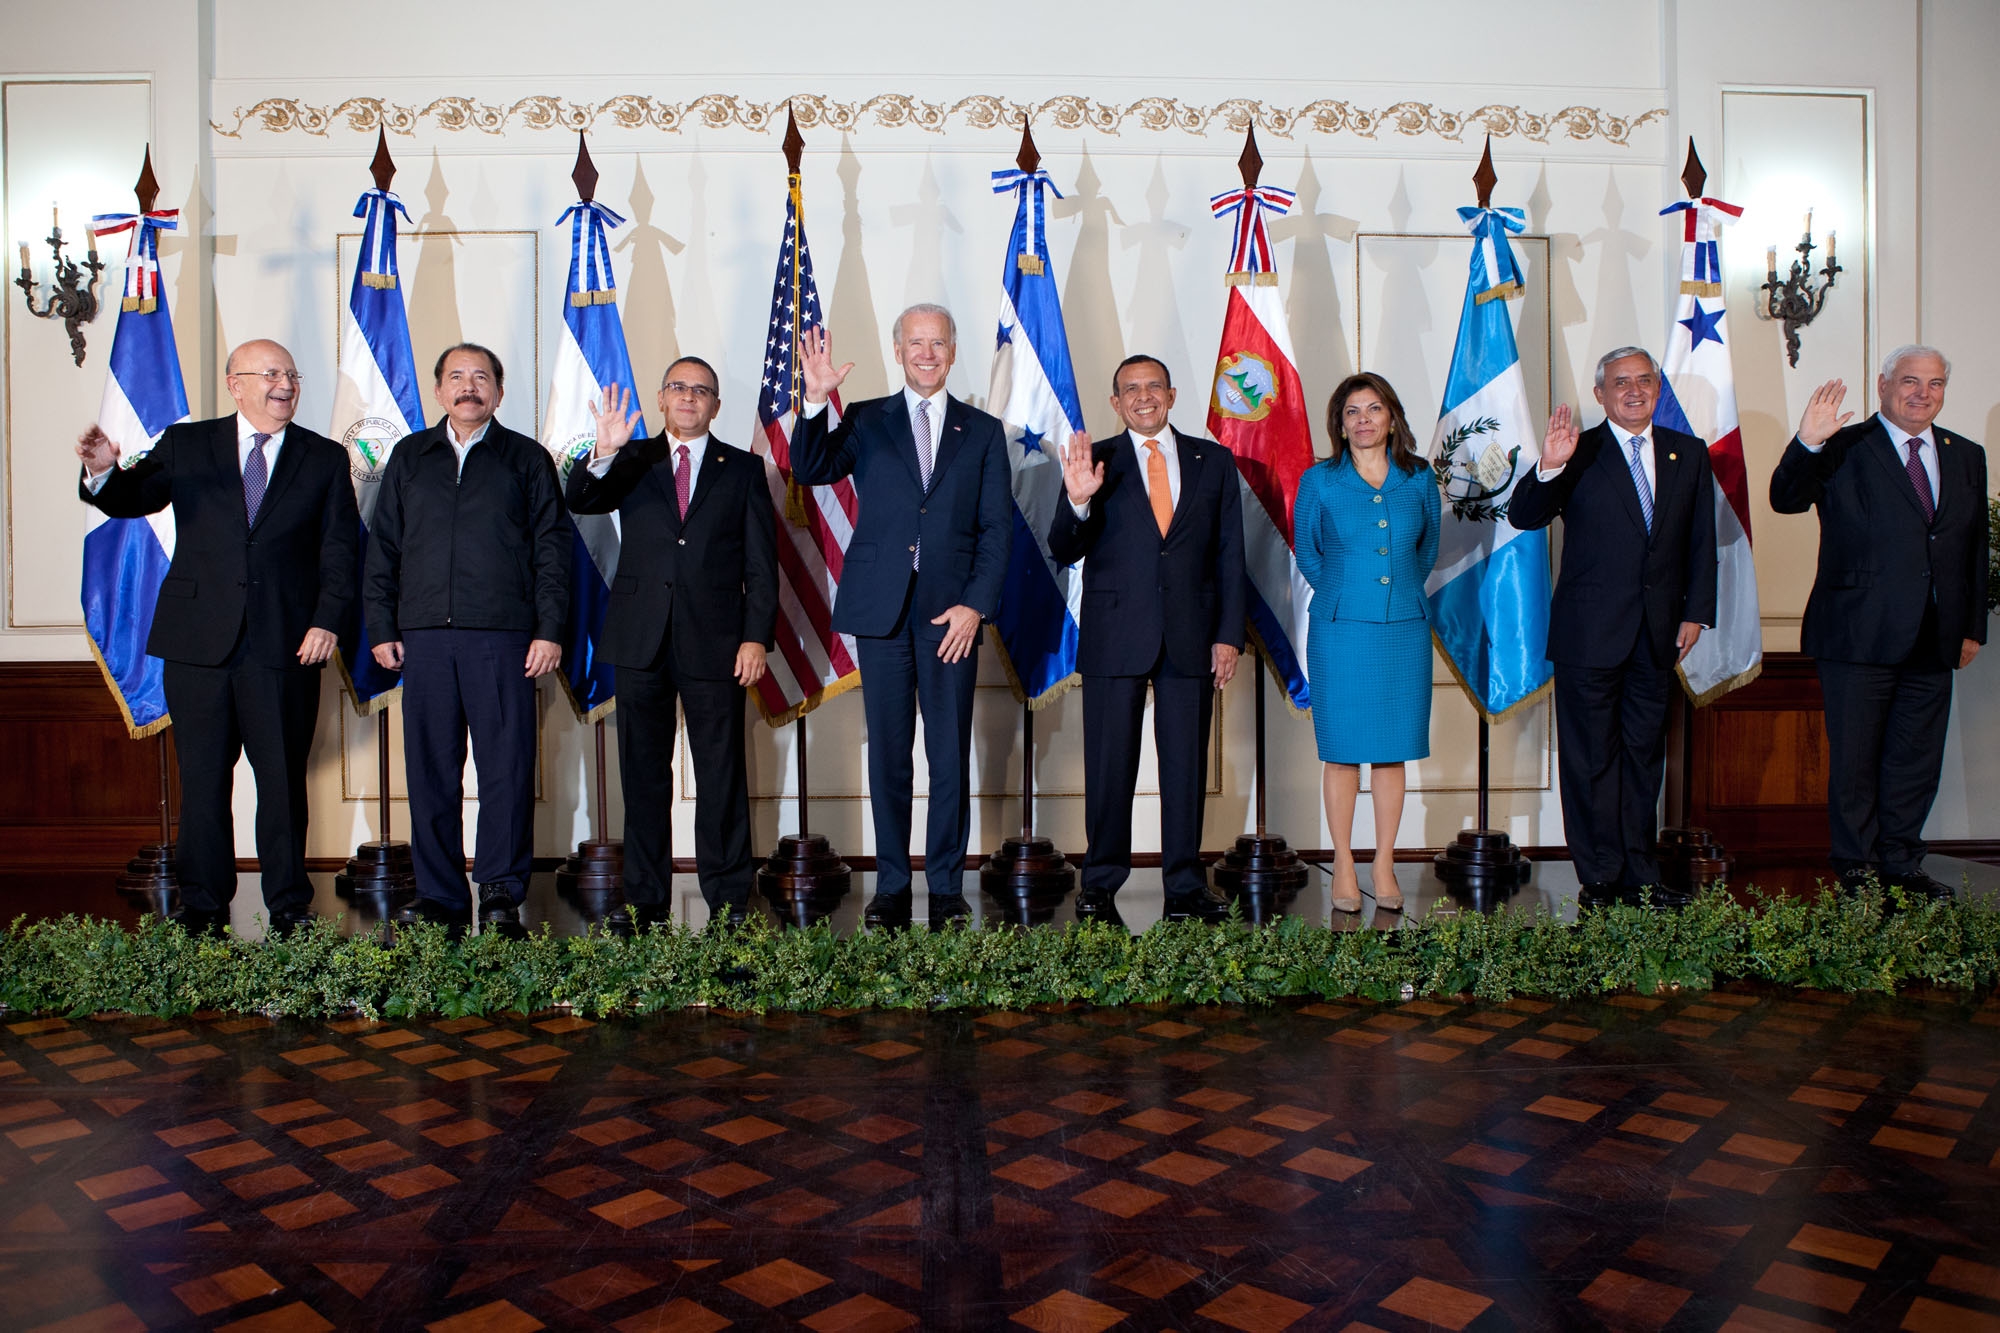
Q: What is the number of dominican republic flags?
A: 1